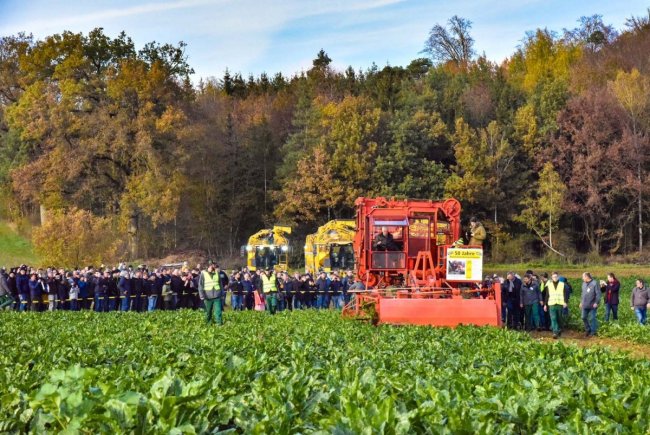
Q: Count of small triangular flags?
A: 0